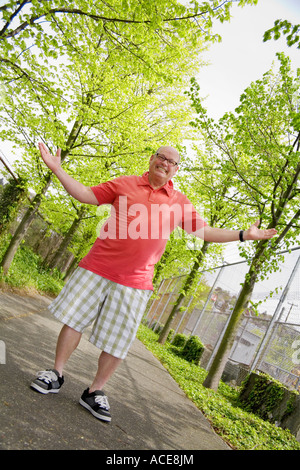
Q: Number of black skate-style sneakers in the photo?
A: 2